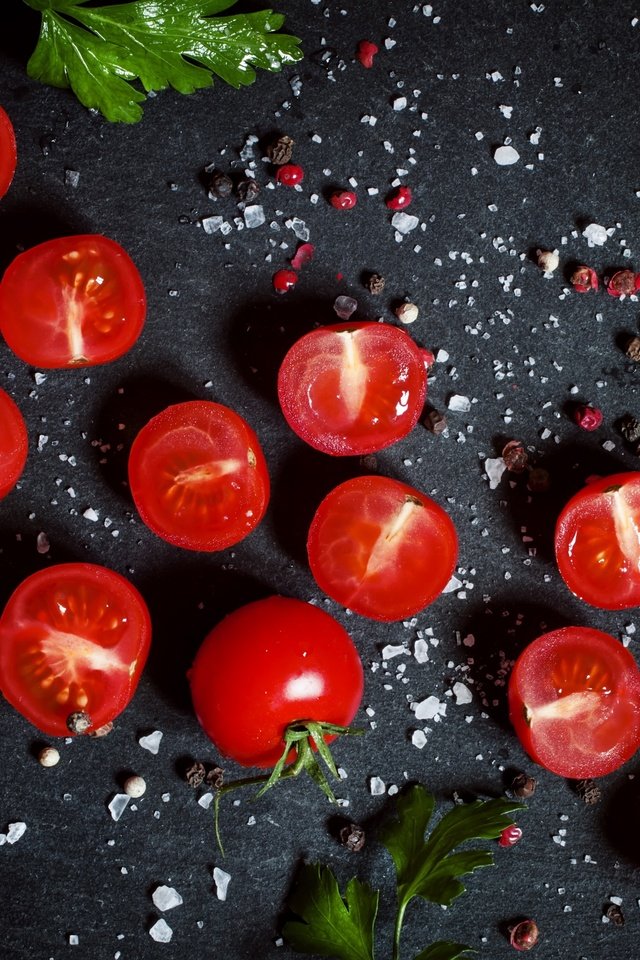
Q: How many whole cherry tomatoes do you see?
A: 1